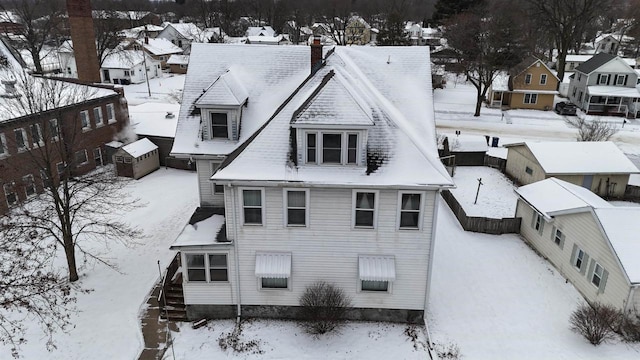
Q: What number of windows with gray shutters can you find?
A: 4